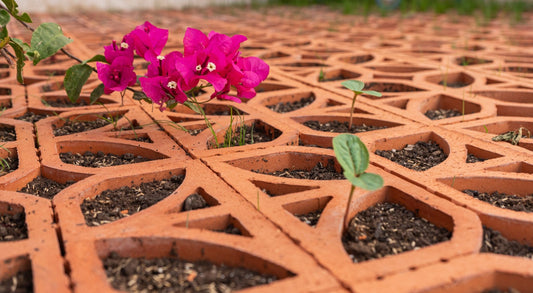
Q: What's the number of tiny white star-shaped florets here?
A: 5